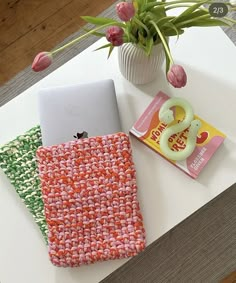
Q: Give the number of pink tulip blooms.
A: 4